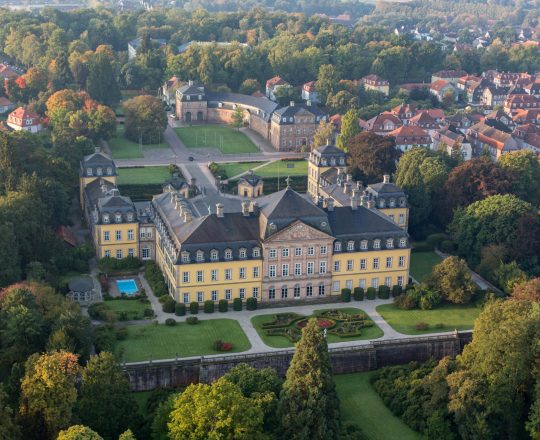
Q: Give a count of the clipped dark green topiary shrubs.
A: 11